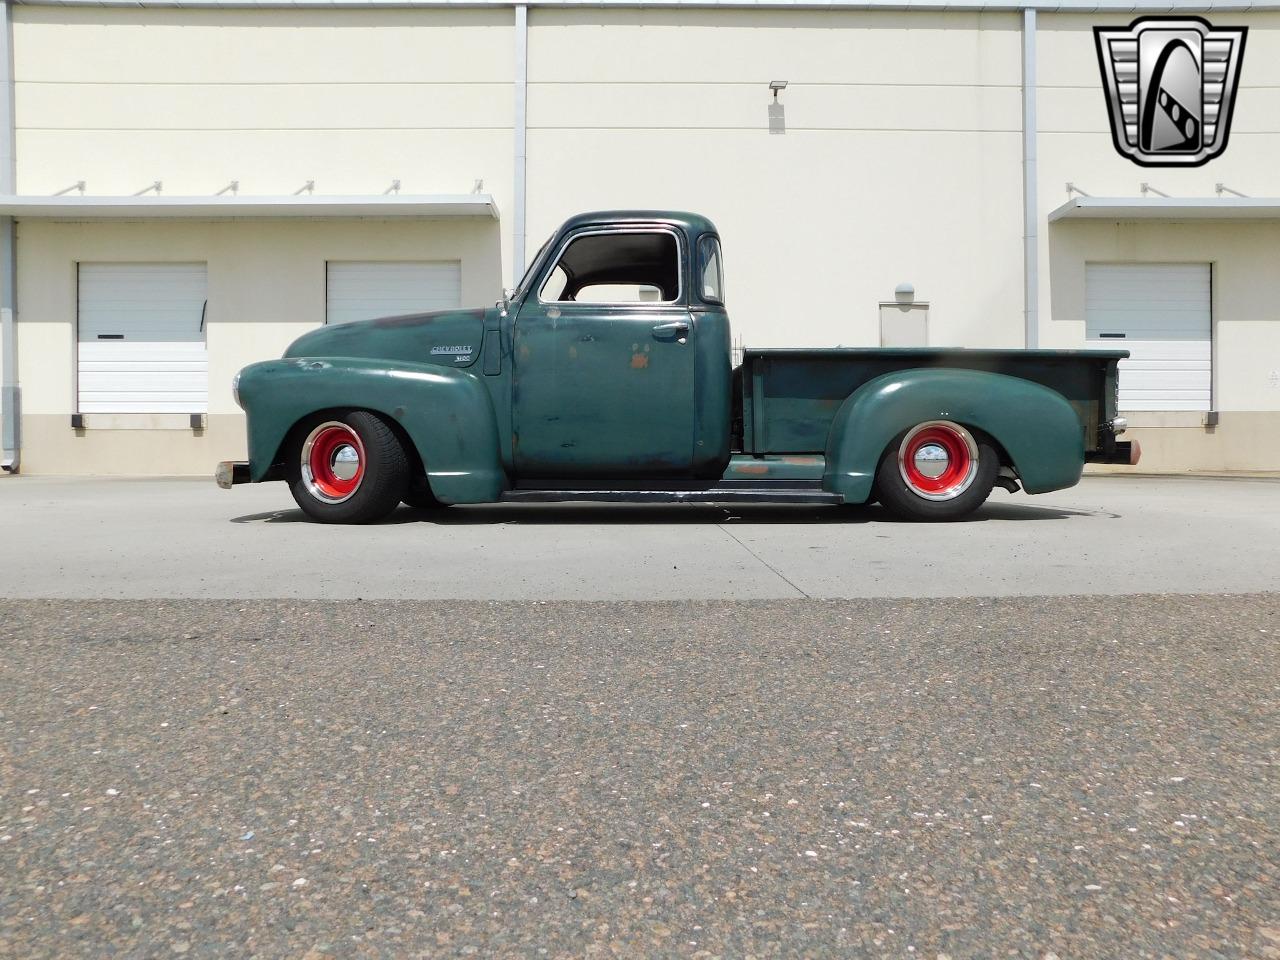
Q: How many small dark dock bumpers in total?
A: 3